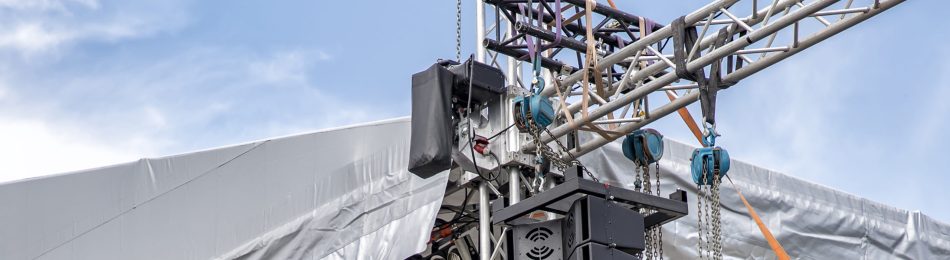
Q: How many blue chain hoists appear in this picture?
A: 3